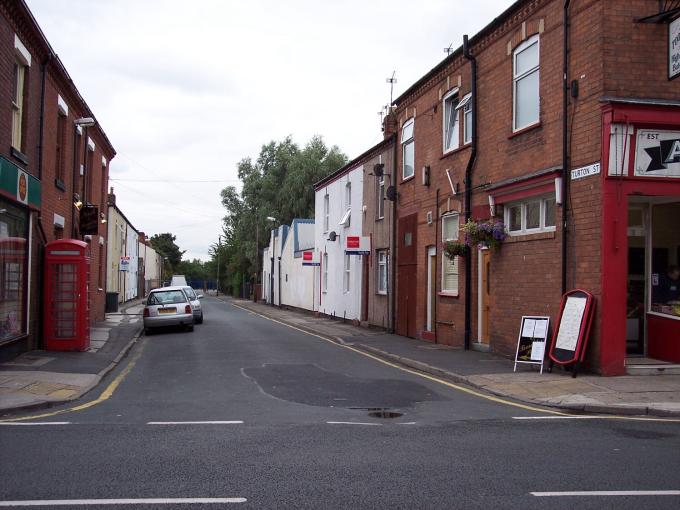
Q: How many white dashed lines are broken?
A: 1